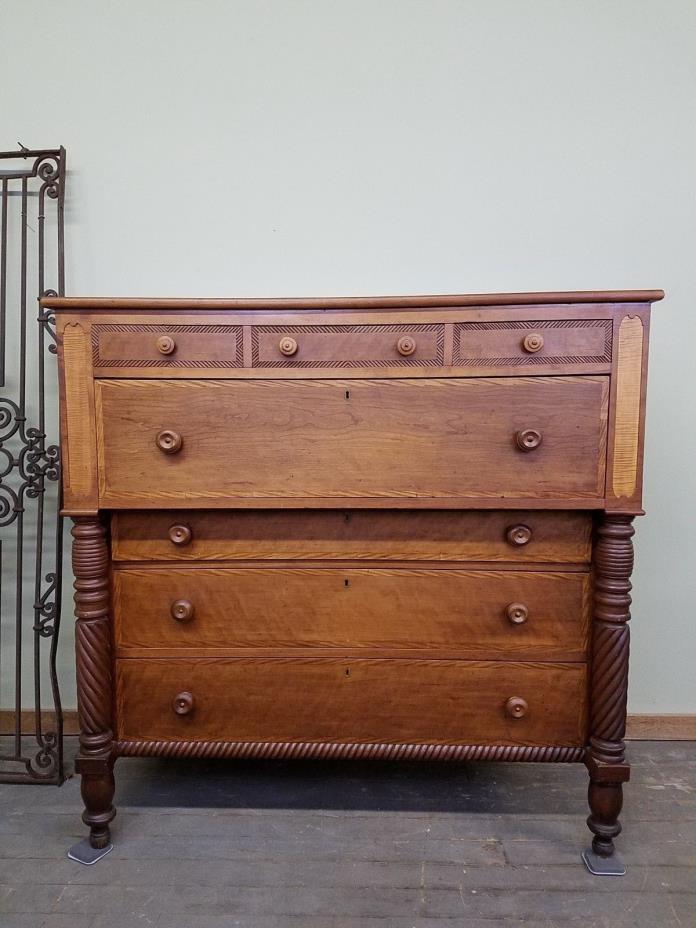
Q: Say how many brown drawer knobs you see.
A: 12